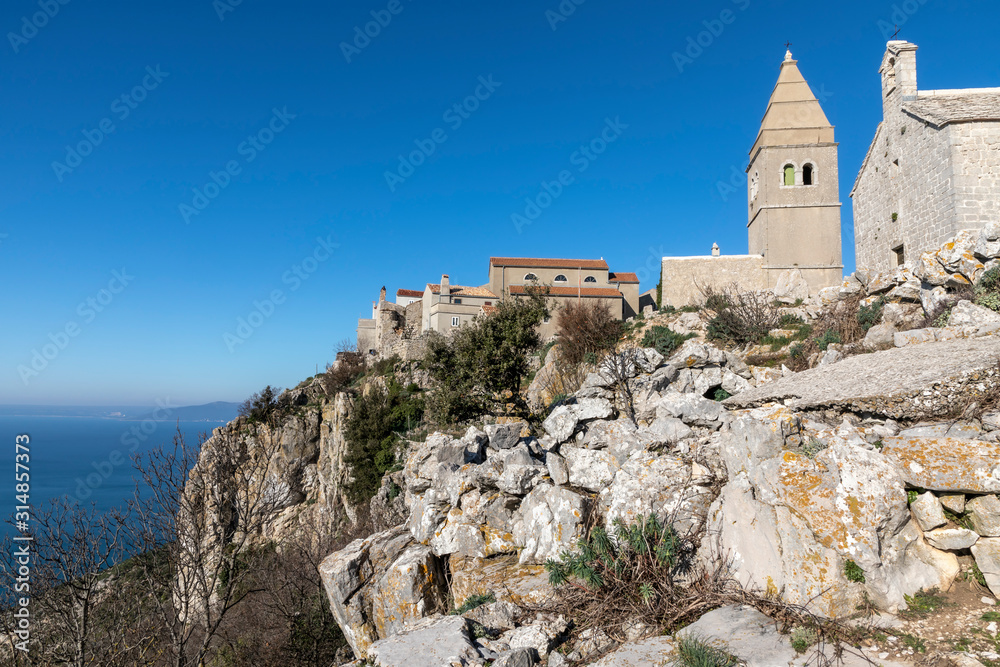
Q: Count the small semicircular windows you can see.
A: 3